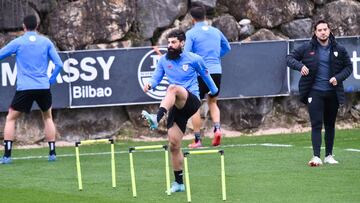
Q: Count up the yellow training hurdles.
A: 3